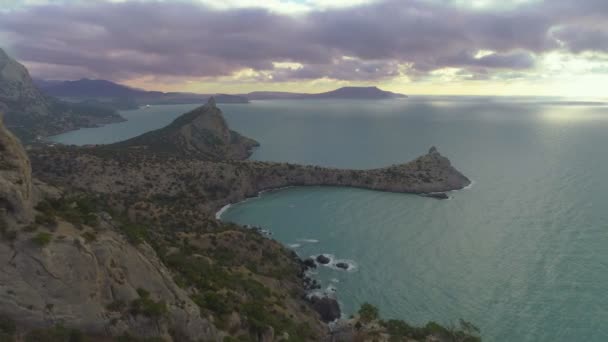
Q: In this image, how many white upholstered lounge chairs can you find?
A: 0